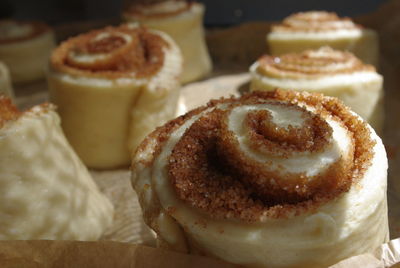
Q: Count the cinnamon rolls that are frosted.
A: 0